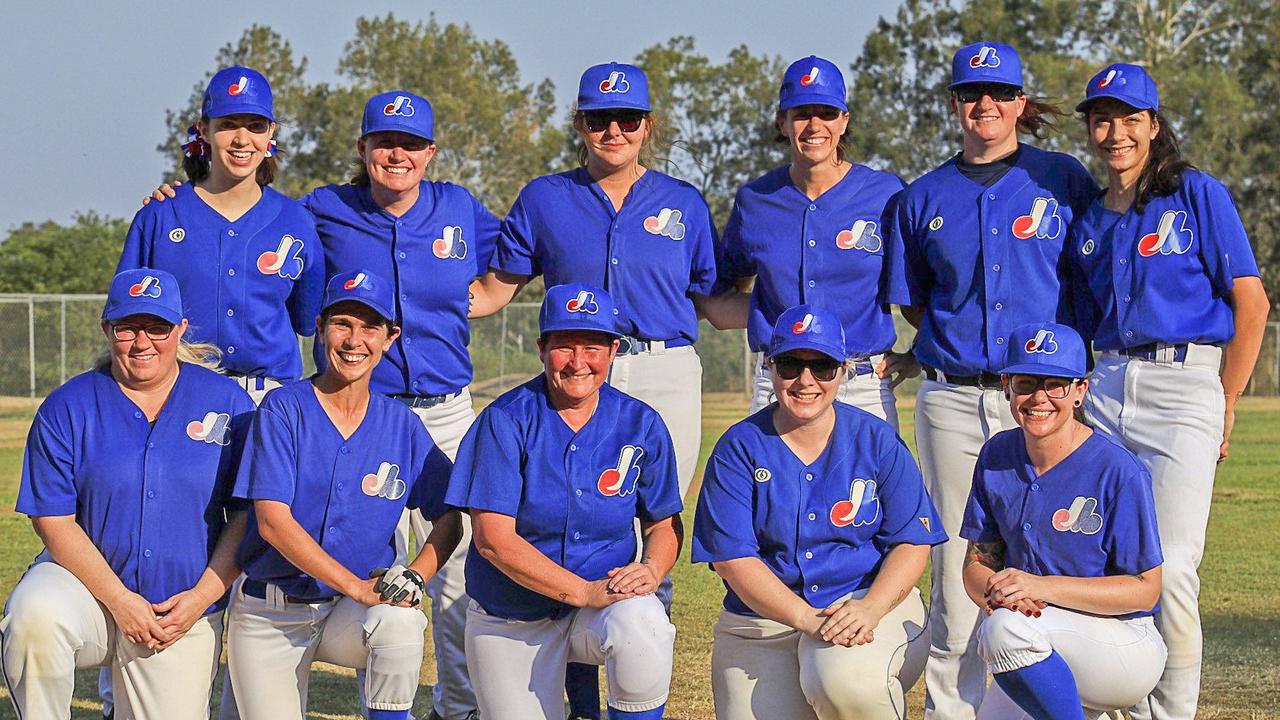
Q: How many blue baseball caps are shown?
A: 11